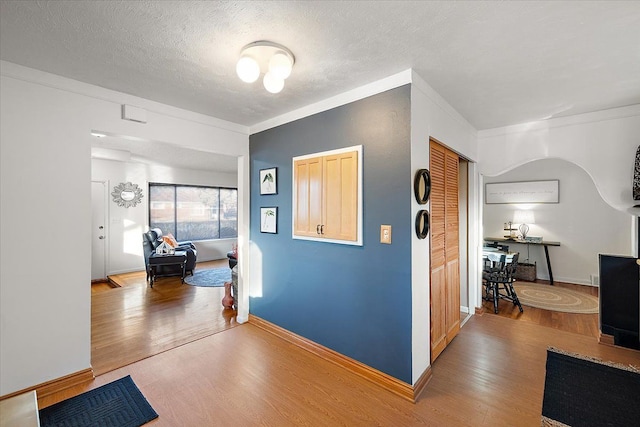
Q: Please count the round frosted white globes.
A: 3